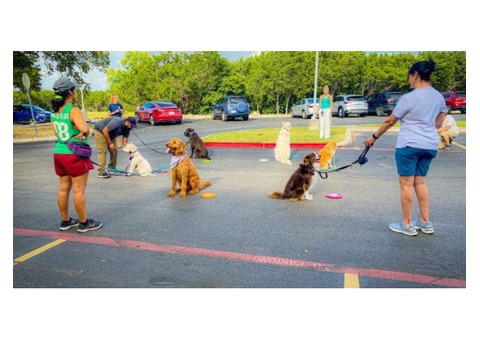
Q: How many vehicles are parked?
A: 7